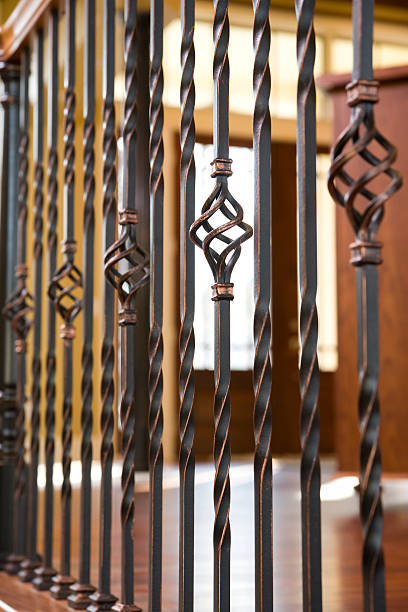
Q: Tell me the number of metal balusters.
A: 13